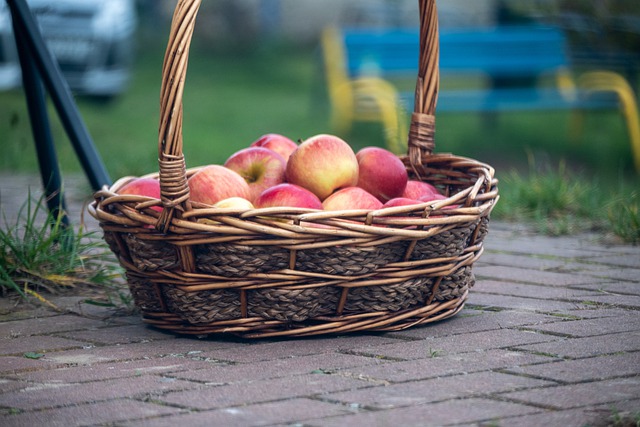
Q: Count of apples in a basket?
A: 12